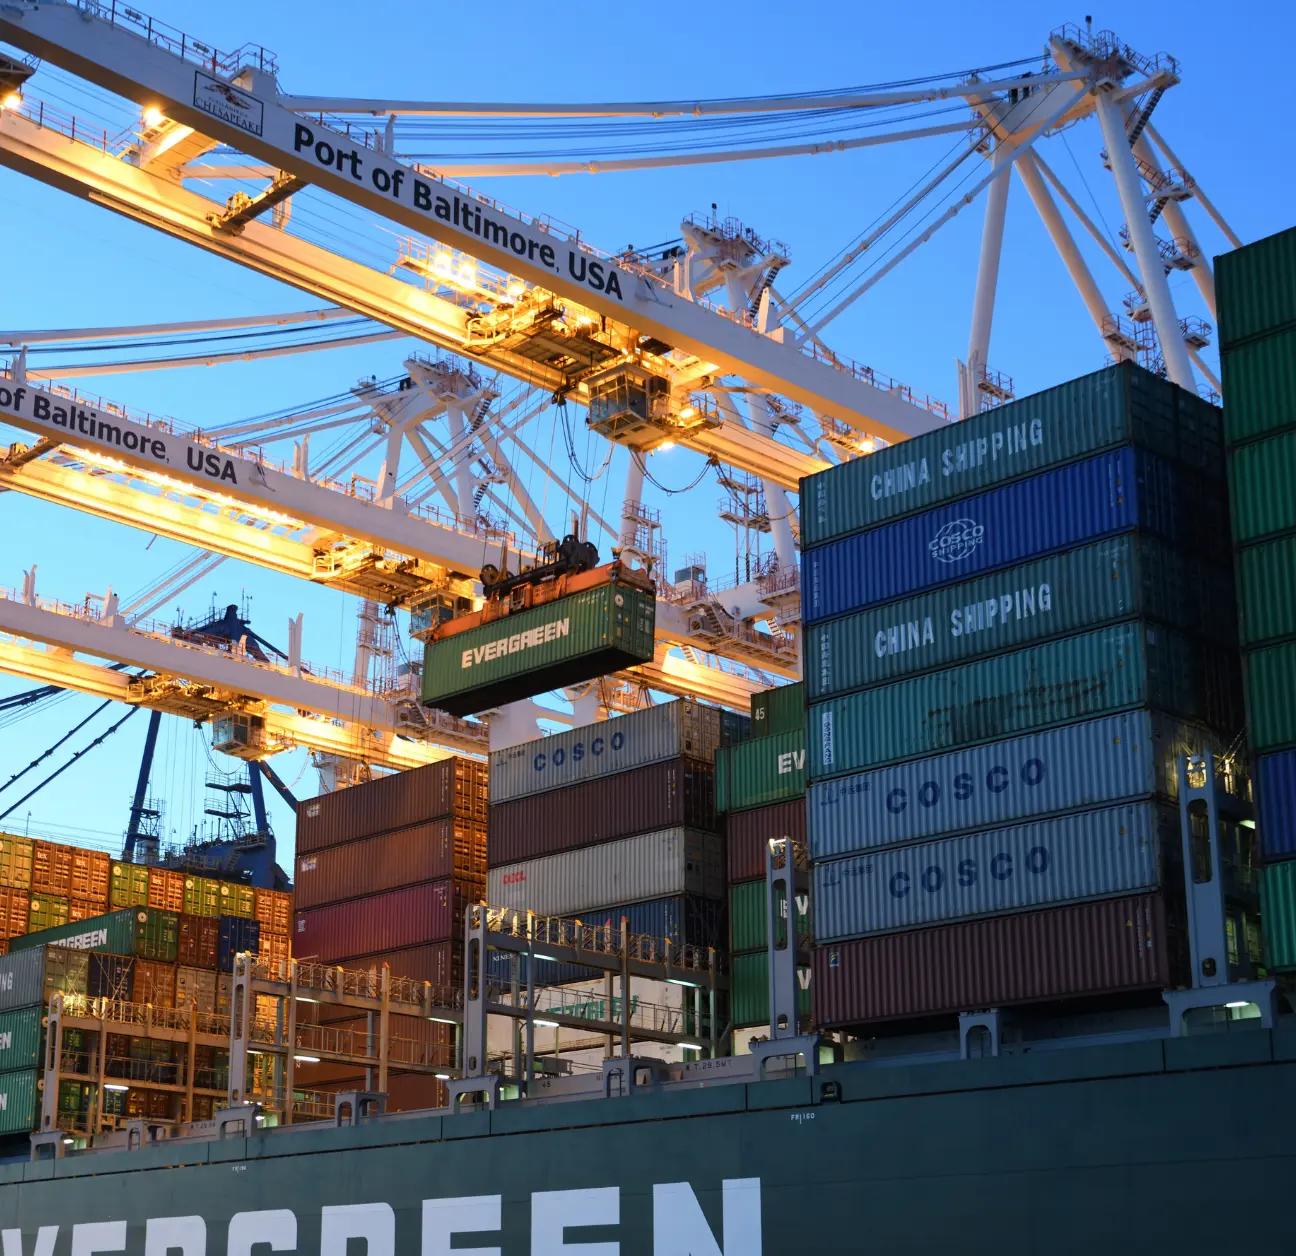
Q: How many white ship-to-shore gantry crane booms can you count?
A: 3